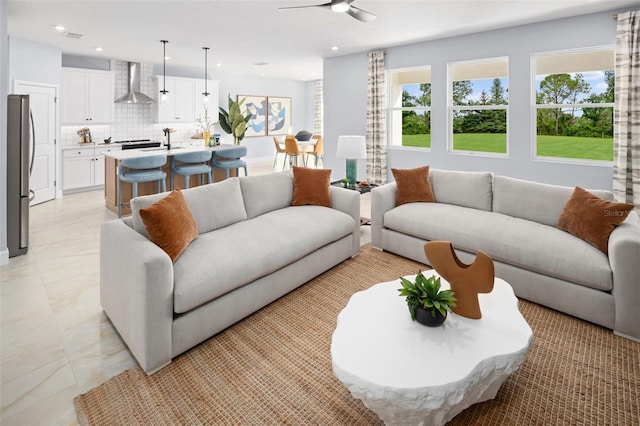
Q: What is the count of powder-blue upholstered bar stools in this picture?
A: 3